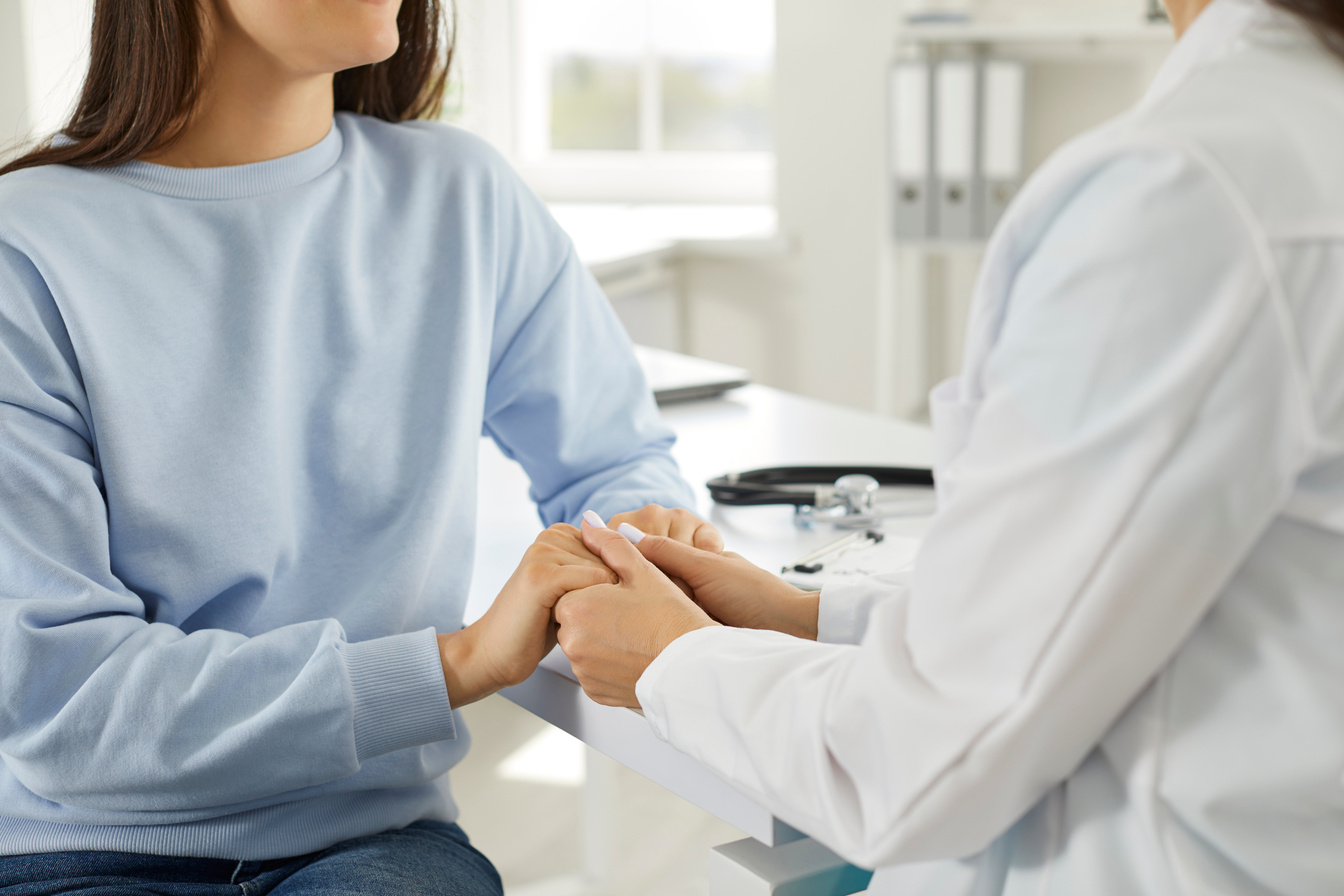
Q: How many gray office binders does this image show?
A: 3